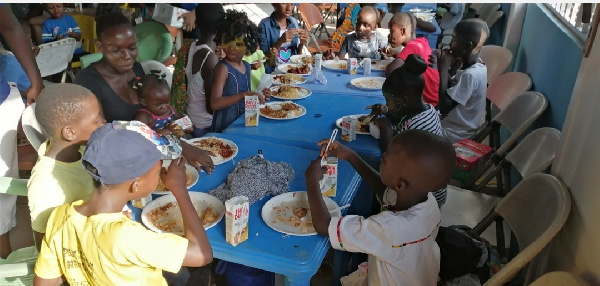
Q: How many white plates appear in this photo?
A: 13